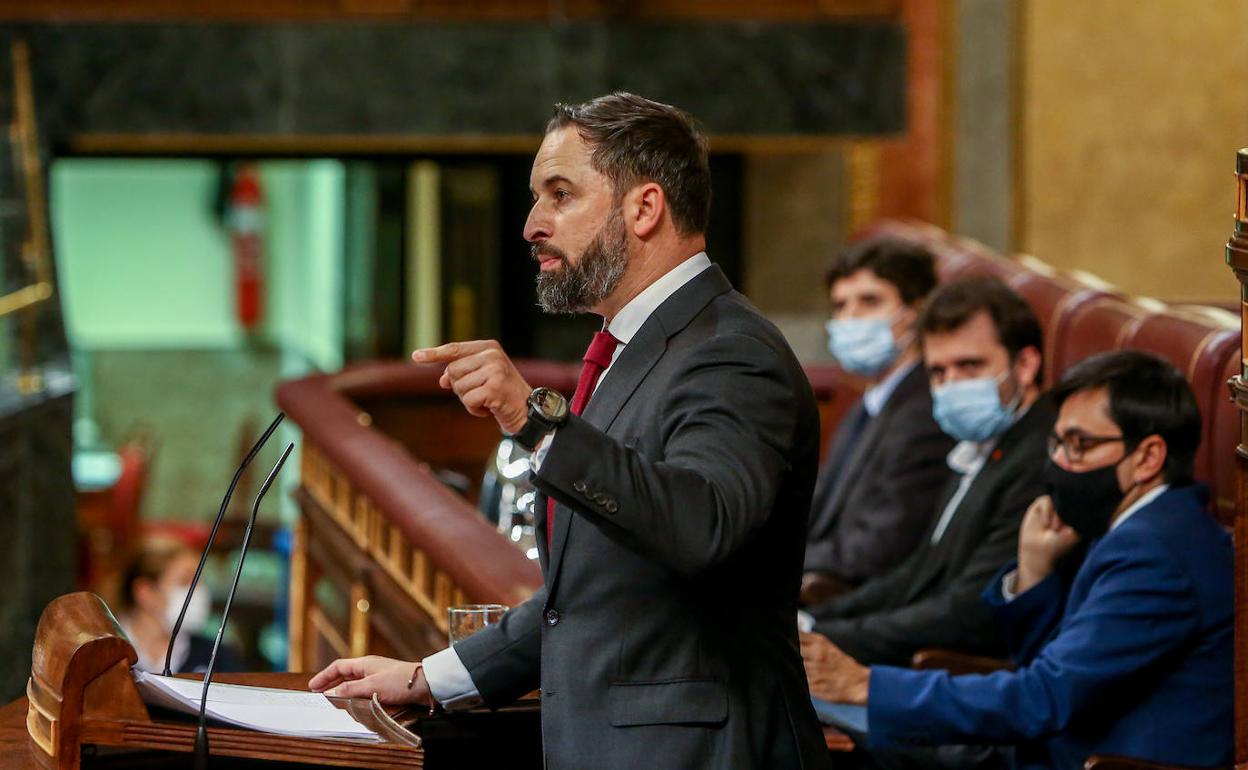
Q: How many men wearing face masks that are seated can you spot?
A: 3